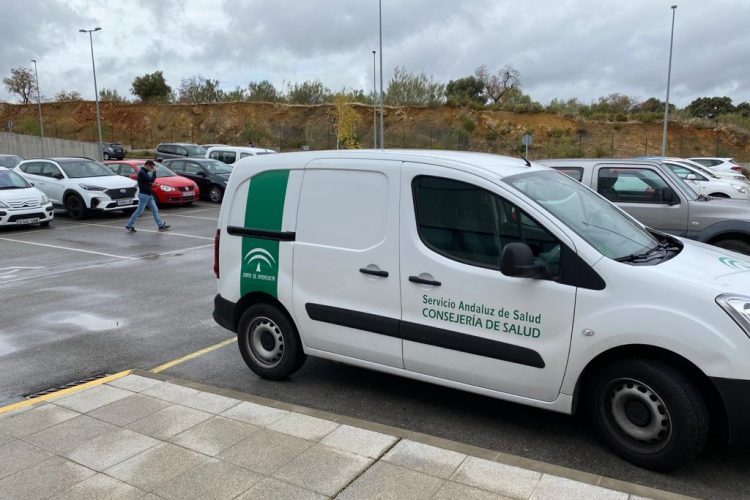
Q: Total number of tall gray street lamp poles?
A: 5